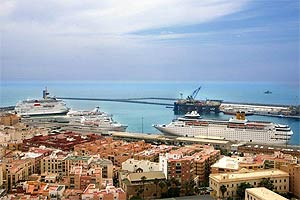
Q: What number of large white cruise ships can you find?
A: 3